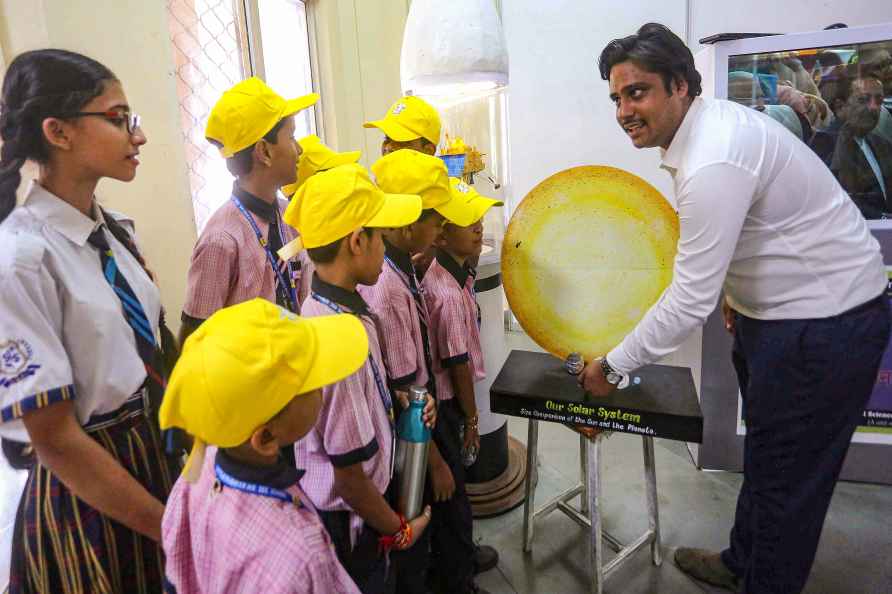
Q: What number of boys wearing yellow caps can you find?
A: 7